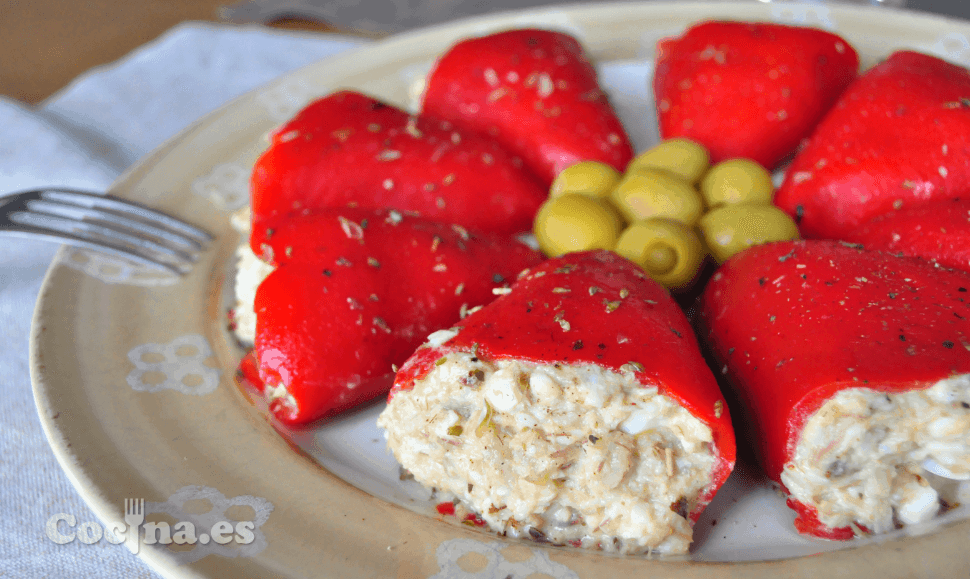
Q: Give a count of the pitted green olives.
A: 7